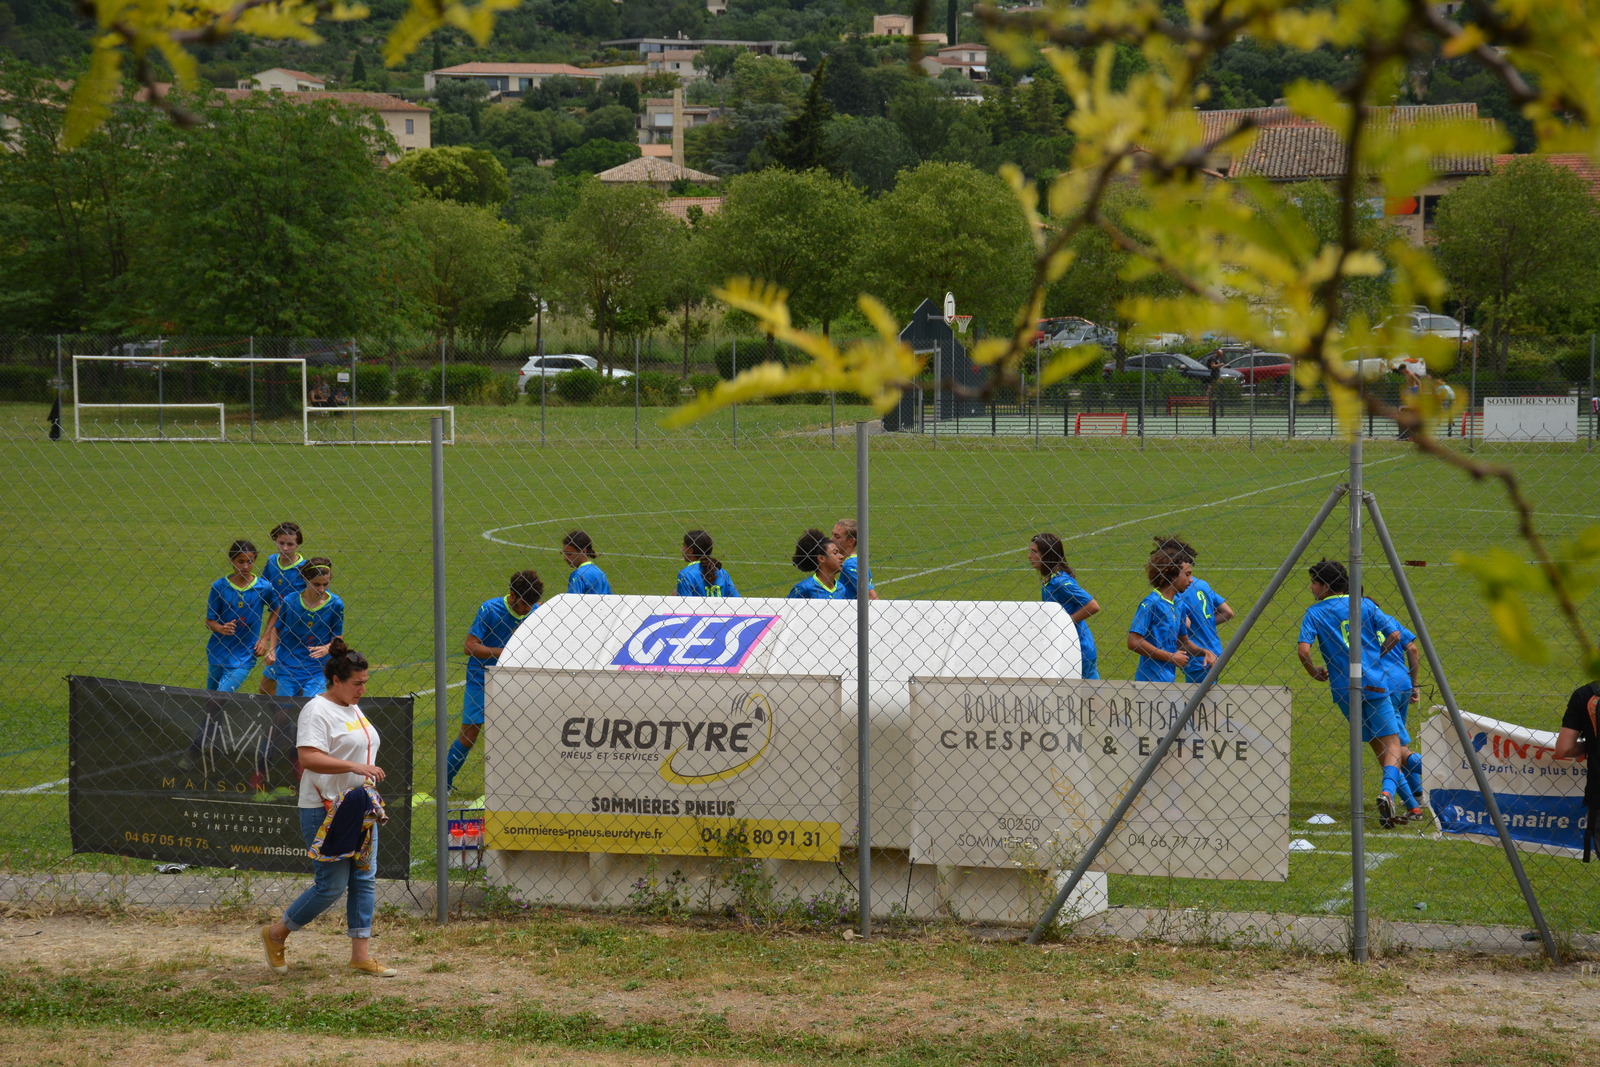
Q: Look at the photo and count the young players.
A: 13